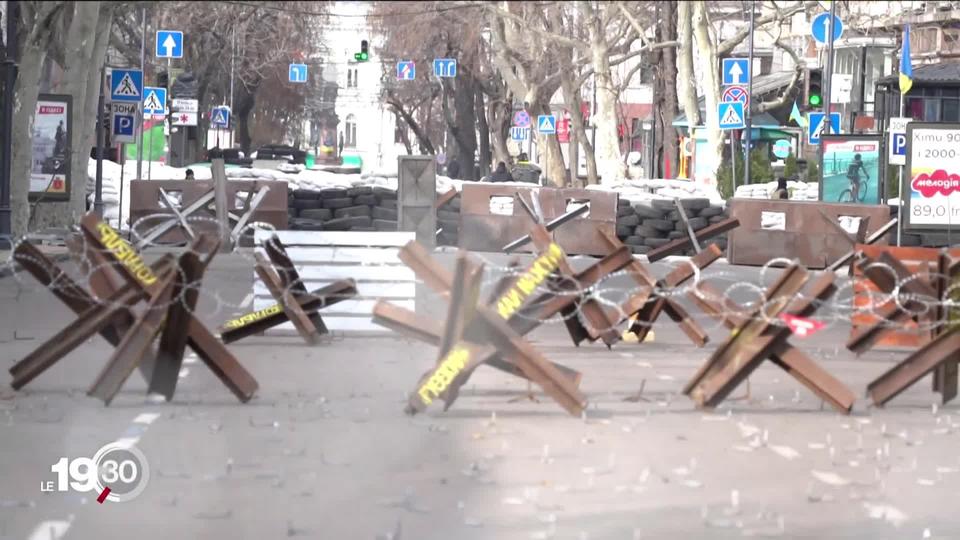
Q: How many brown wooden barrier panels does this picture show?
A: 3